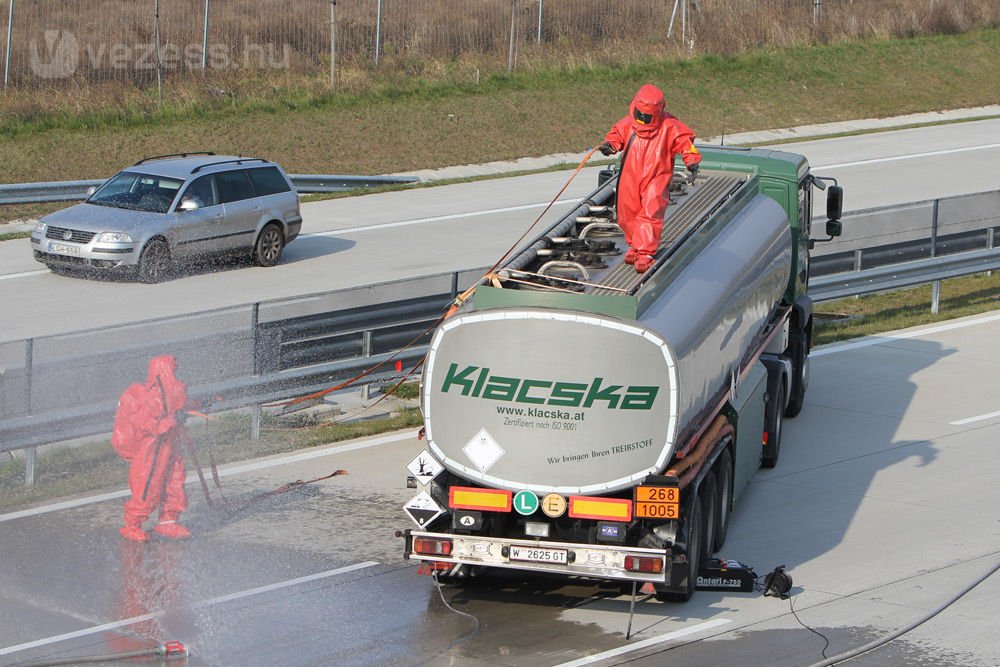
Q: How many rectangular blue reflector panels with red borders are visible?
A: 0